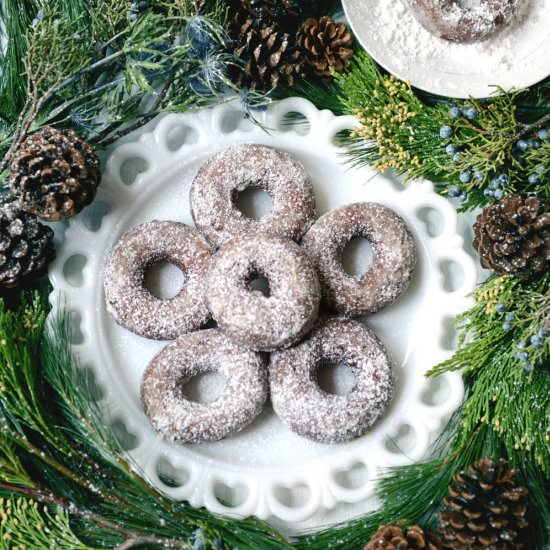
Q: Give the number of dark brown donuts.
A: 7